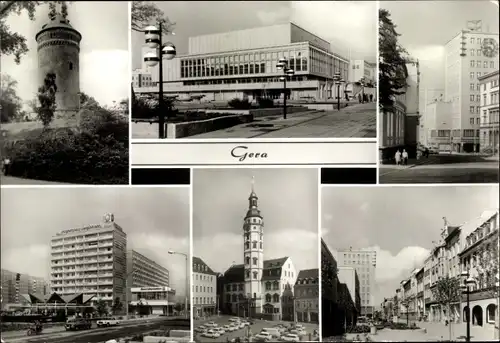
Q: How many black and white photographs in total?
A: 6